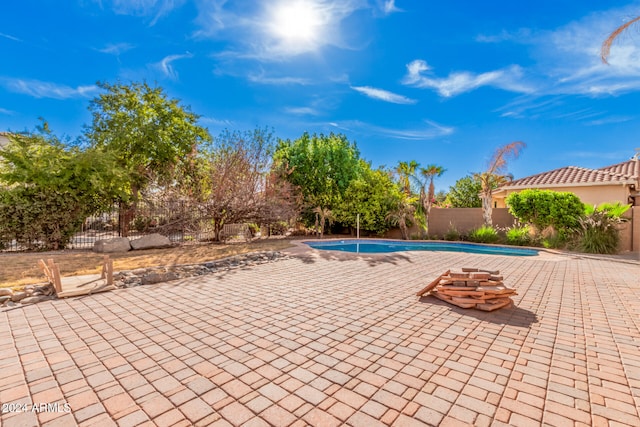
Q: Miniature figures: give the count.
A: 0